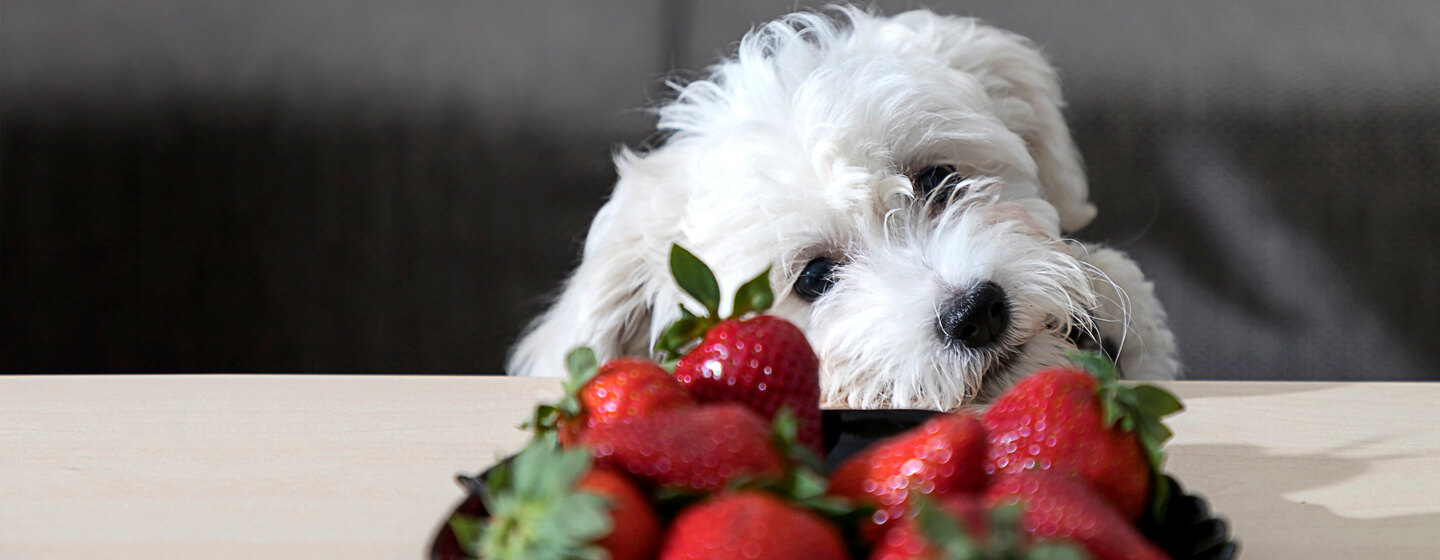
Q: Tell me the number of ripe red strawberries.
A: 9